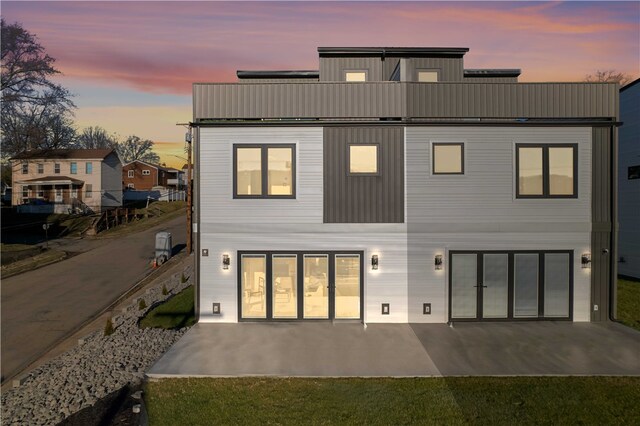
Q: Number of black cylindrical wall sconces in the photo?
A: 4